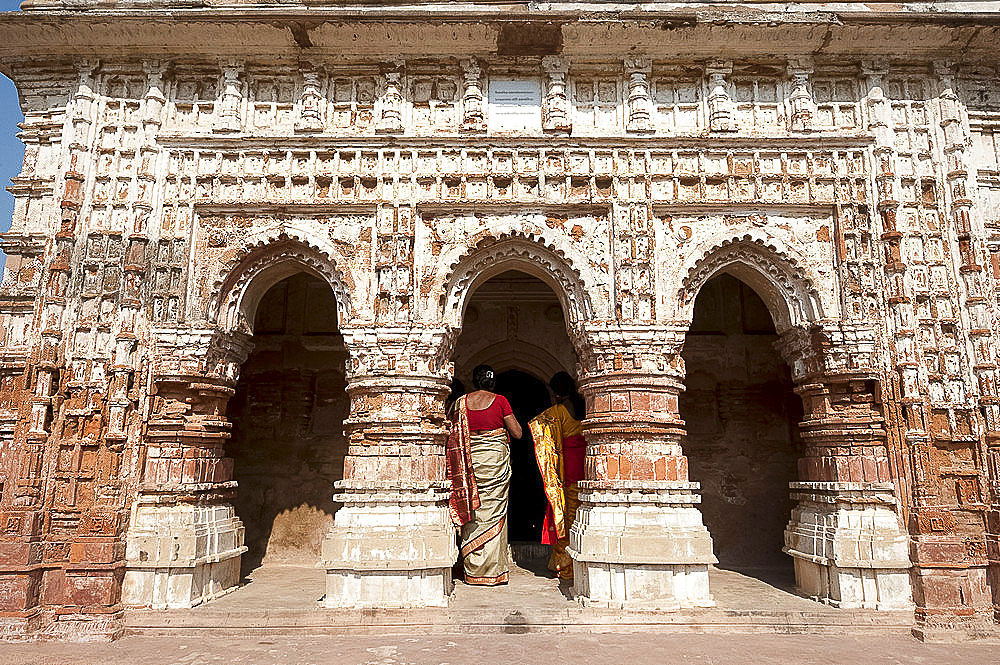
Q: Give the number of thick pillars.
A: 4